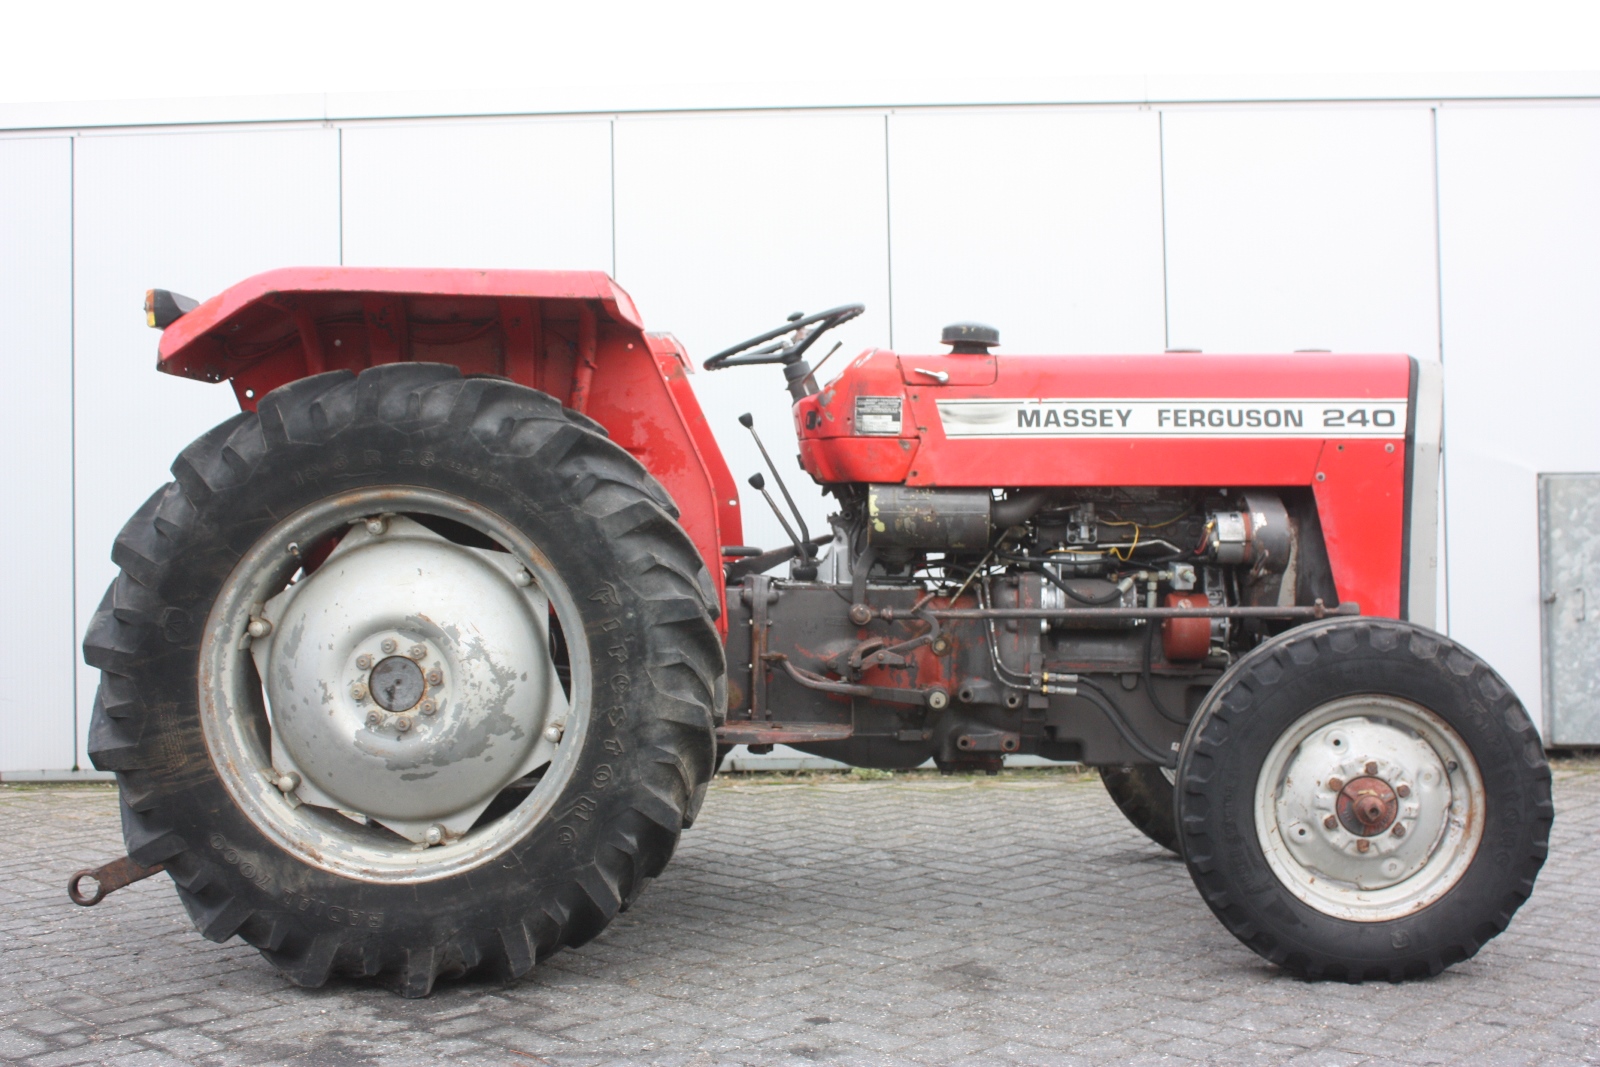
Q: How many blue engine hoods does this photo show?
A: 0